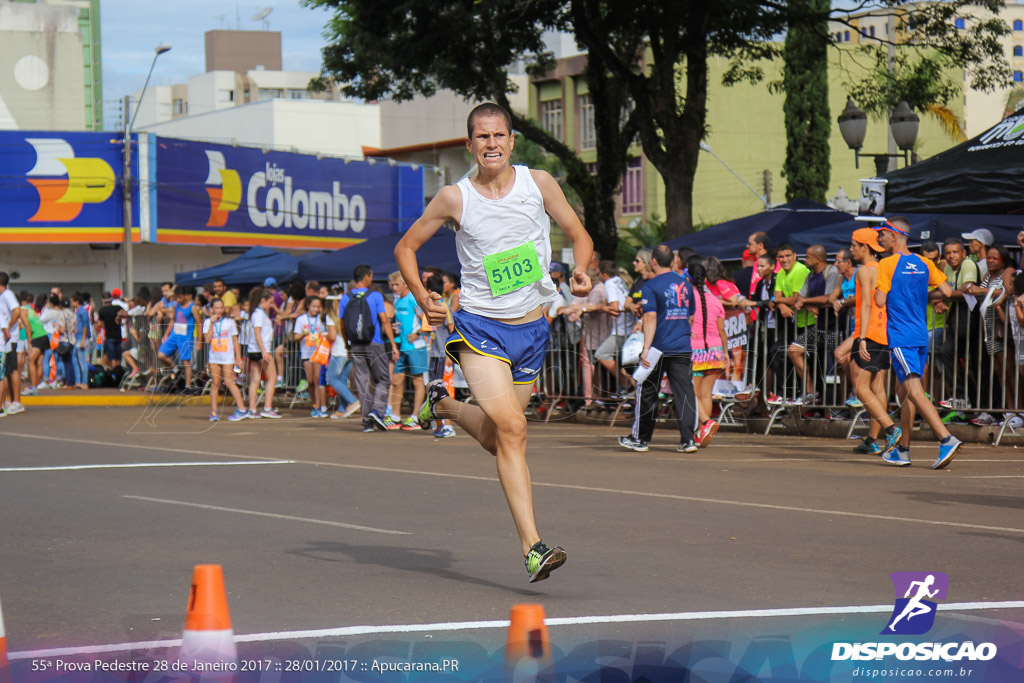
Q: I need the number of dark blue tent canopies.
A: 4